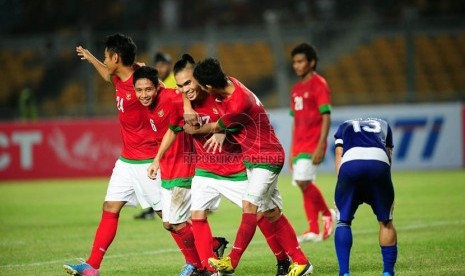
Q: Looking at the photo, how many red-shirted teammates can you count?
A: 5